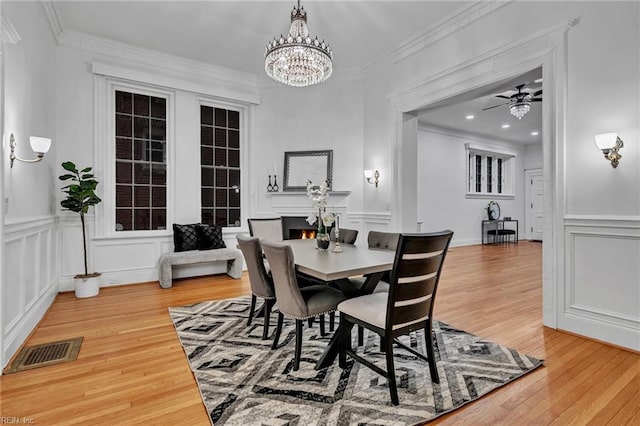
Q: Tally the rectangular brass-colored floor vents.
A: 1